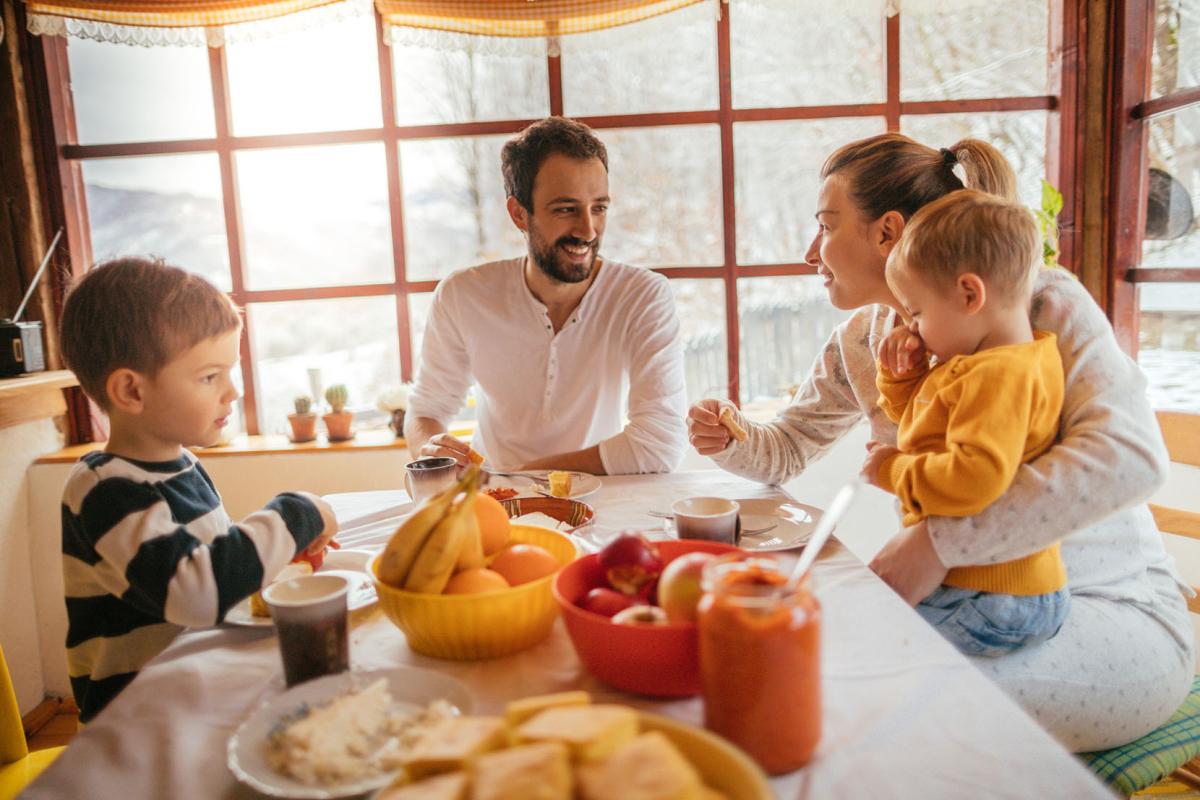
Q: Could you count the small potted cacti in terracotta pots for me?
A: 2